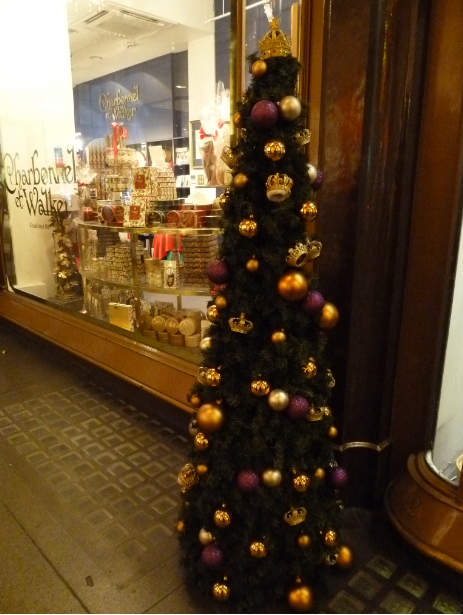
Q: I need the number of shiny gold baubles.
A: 14